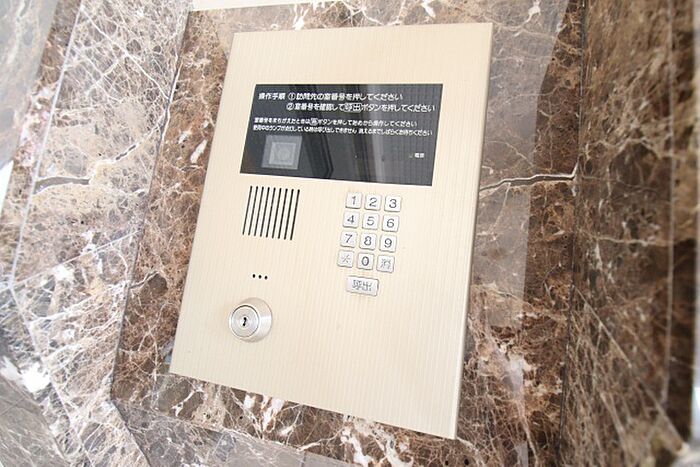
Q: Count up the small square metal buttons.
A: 12